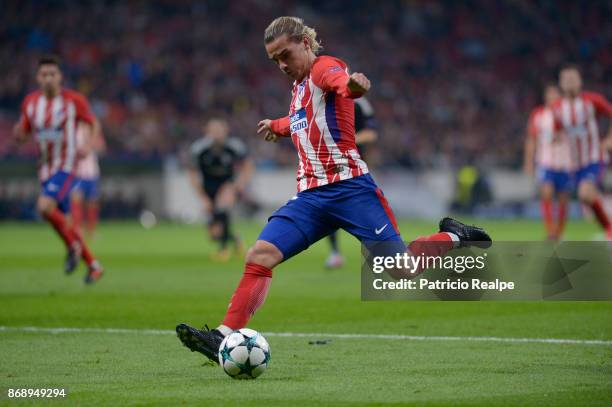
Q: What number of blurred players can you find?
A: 6